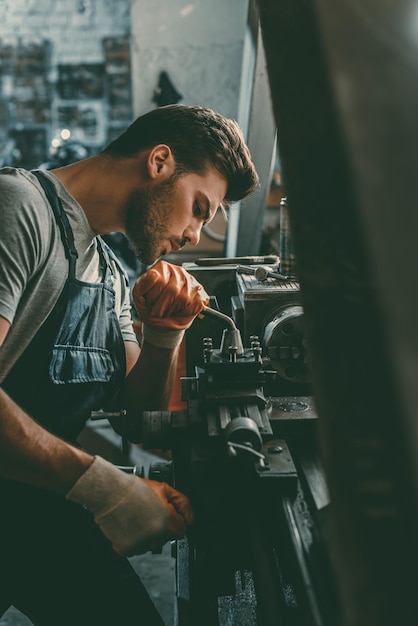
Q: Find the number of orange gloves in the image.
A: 2